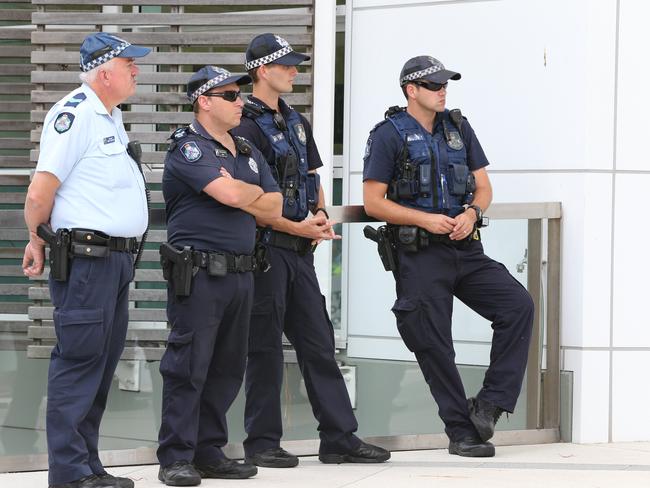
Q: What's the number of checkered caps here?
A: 4